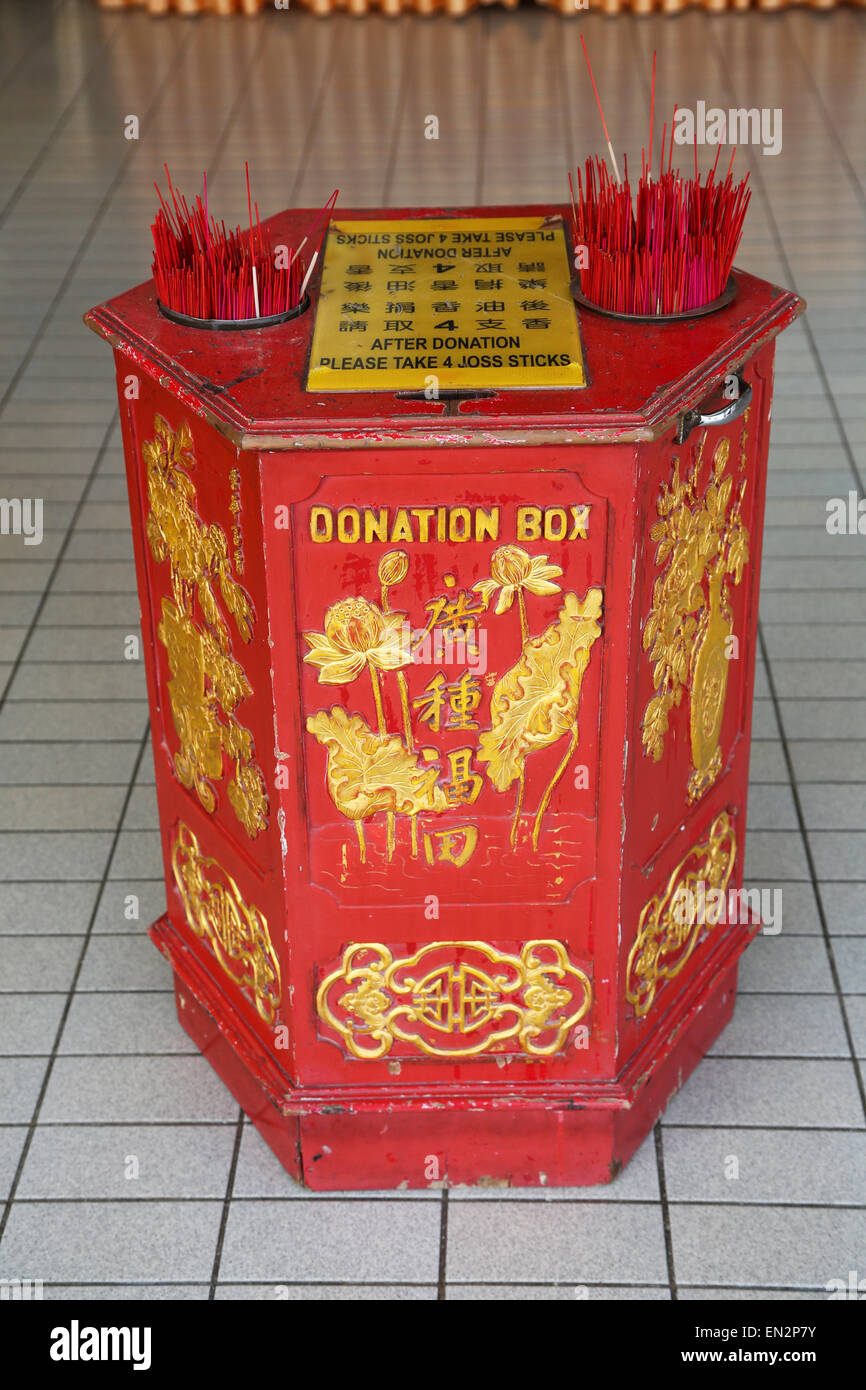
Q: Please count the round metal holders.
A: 2